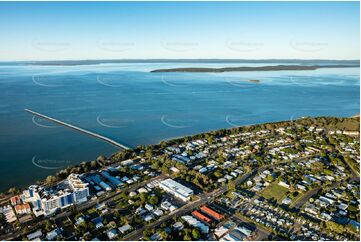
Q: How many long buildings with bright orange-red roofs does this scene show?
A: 2